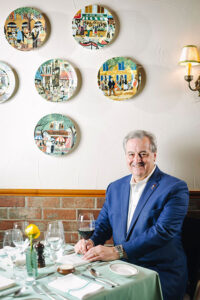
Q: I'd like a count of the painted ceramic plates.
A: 6